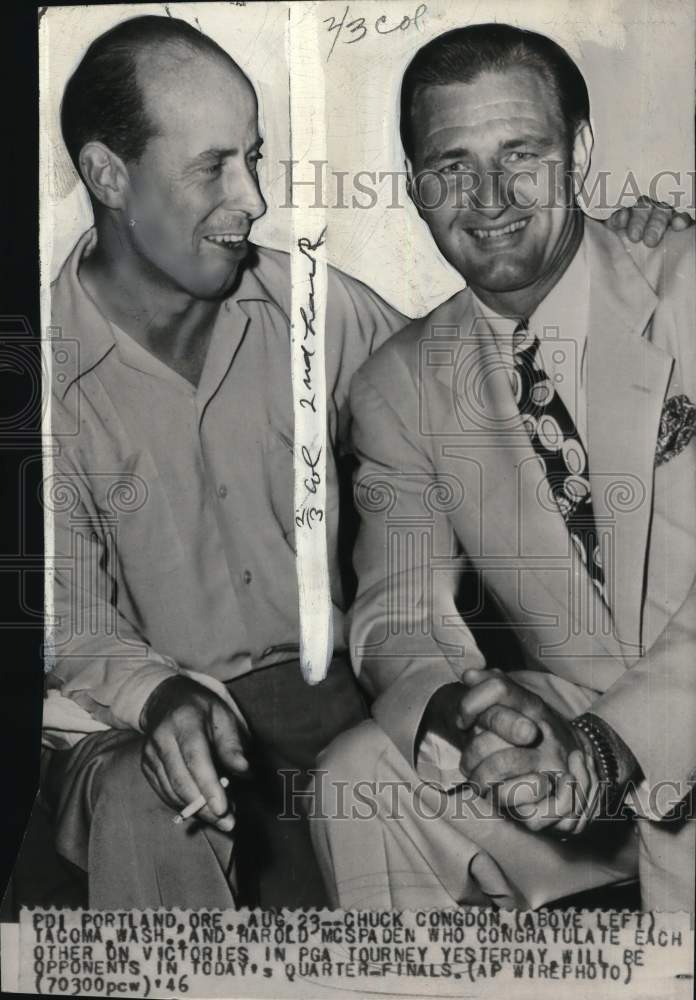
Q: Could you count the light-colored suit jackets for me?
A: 1